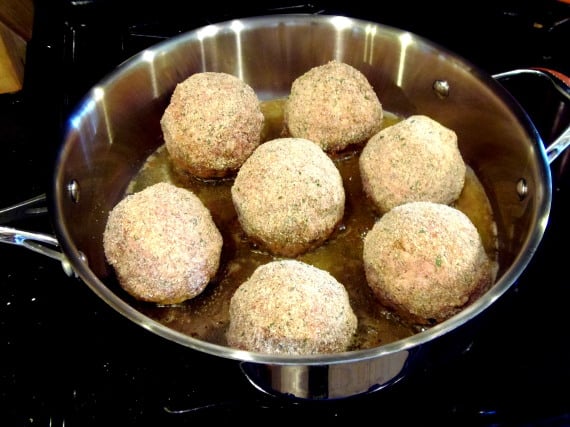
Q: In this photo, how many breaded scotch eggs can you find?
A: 7